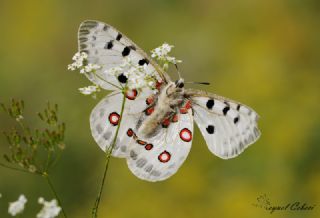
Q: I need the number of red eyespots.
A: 4